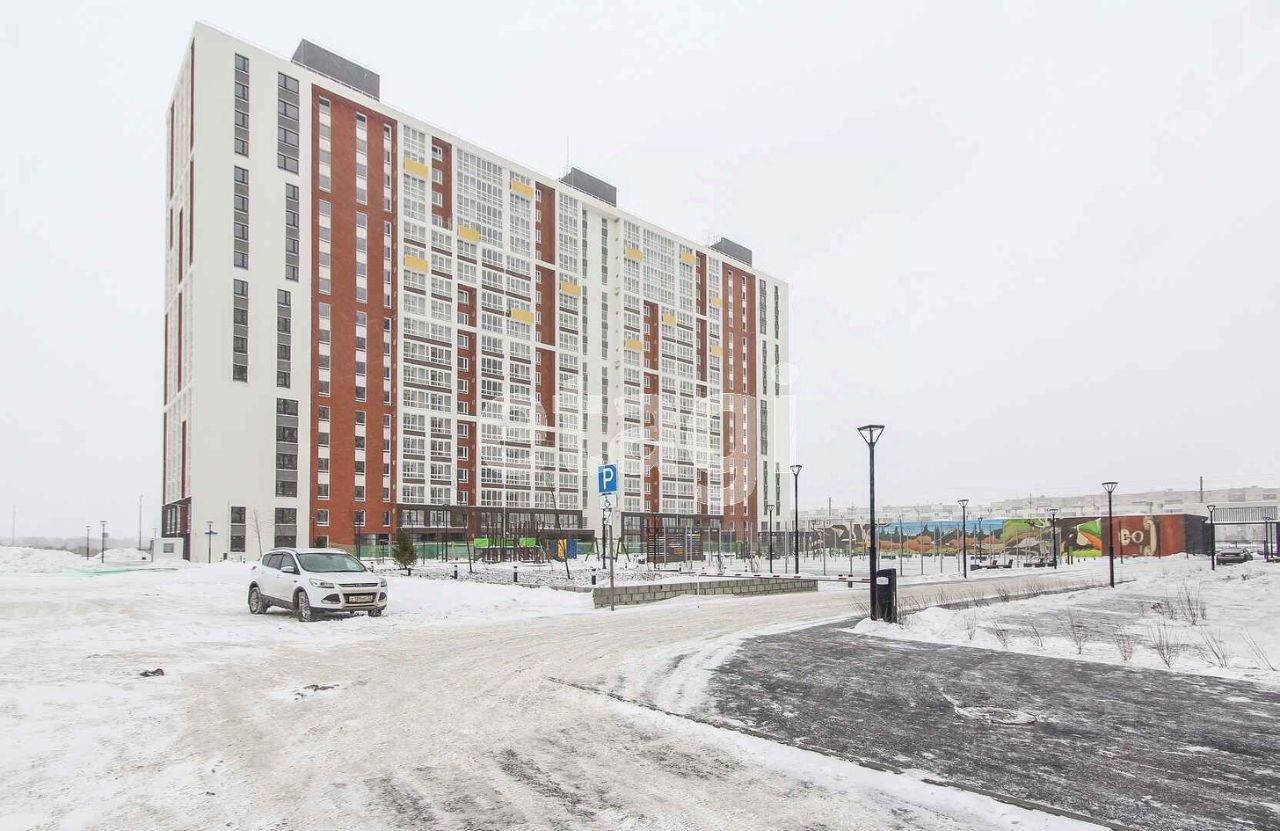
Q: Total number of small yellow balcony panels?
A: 12